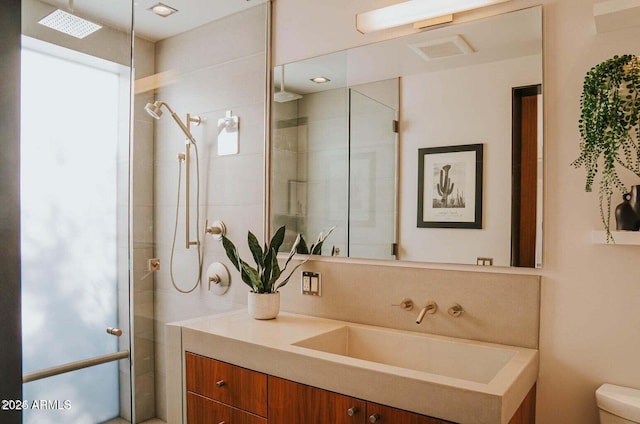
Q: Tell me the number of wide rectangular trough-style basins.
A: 1